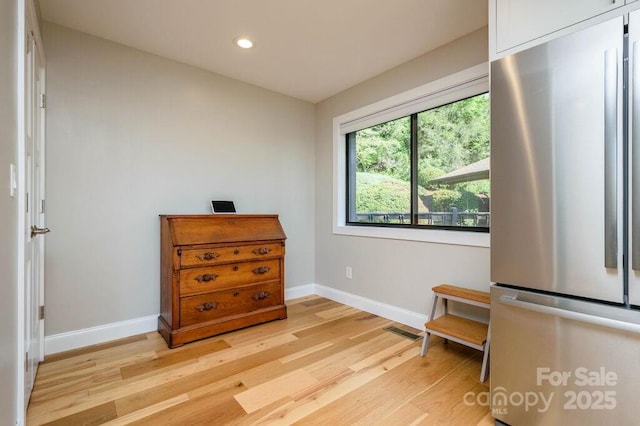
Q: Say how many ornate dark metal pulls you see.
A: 6